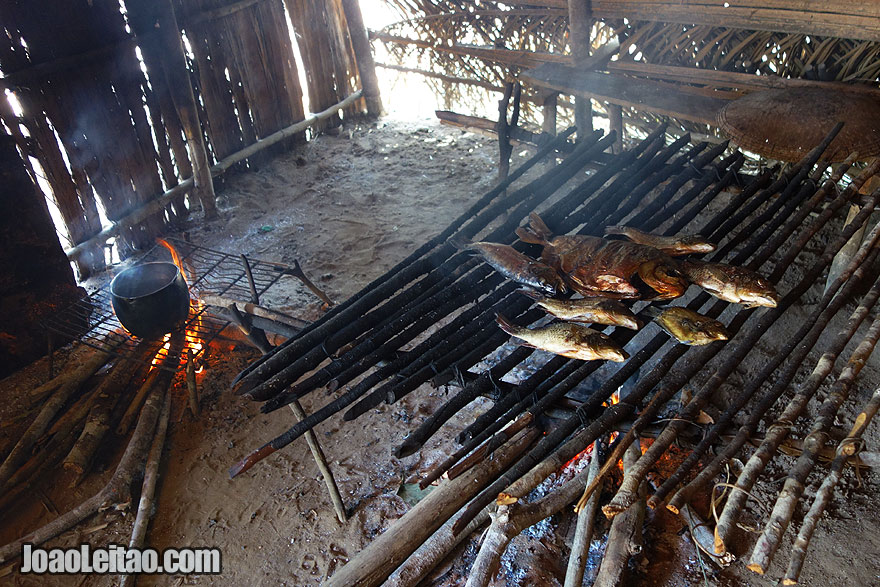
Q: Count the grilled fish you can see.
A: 7